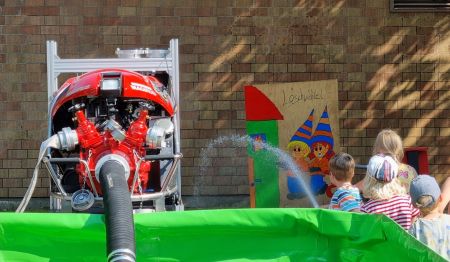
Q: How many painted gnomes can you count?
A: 2